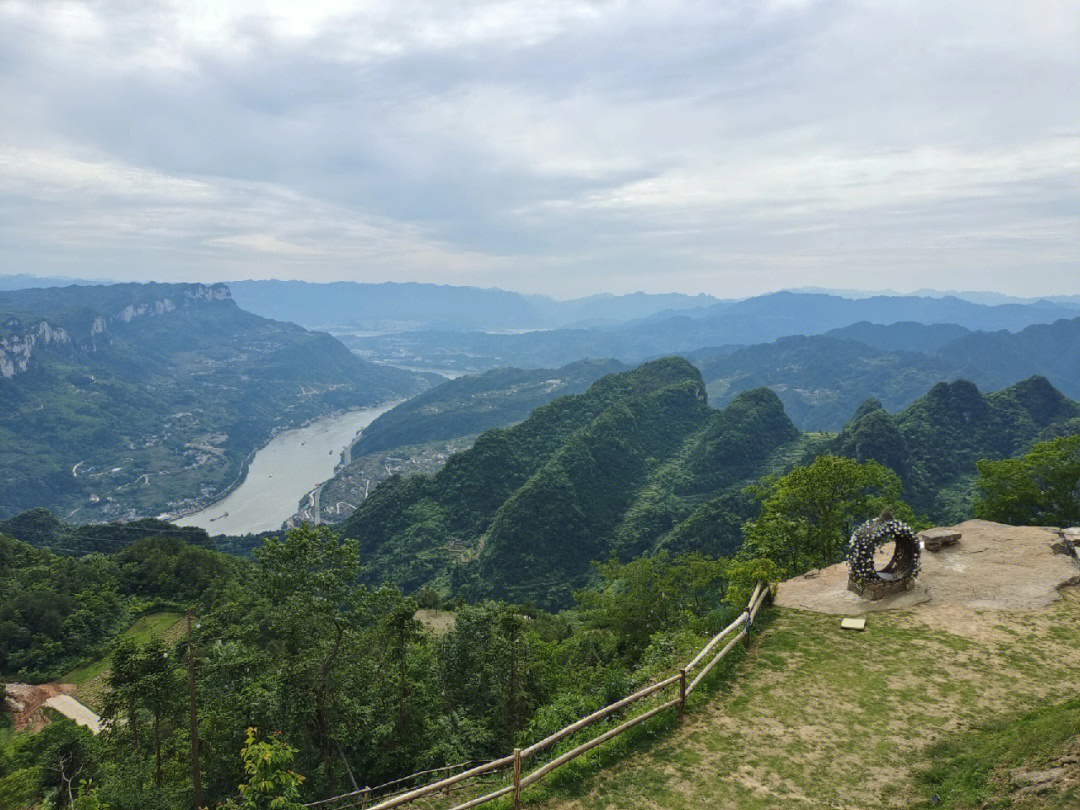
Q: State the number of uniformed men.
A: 0